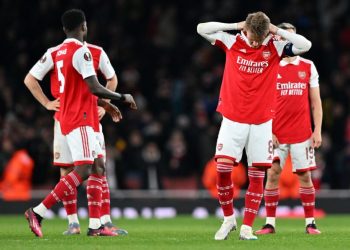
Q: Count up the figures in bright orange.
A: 3